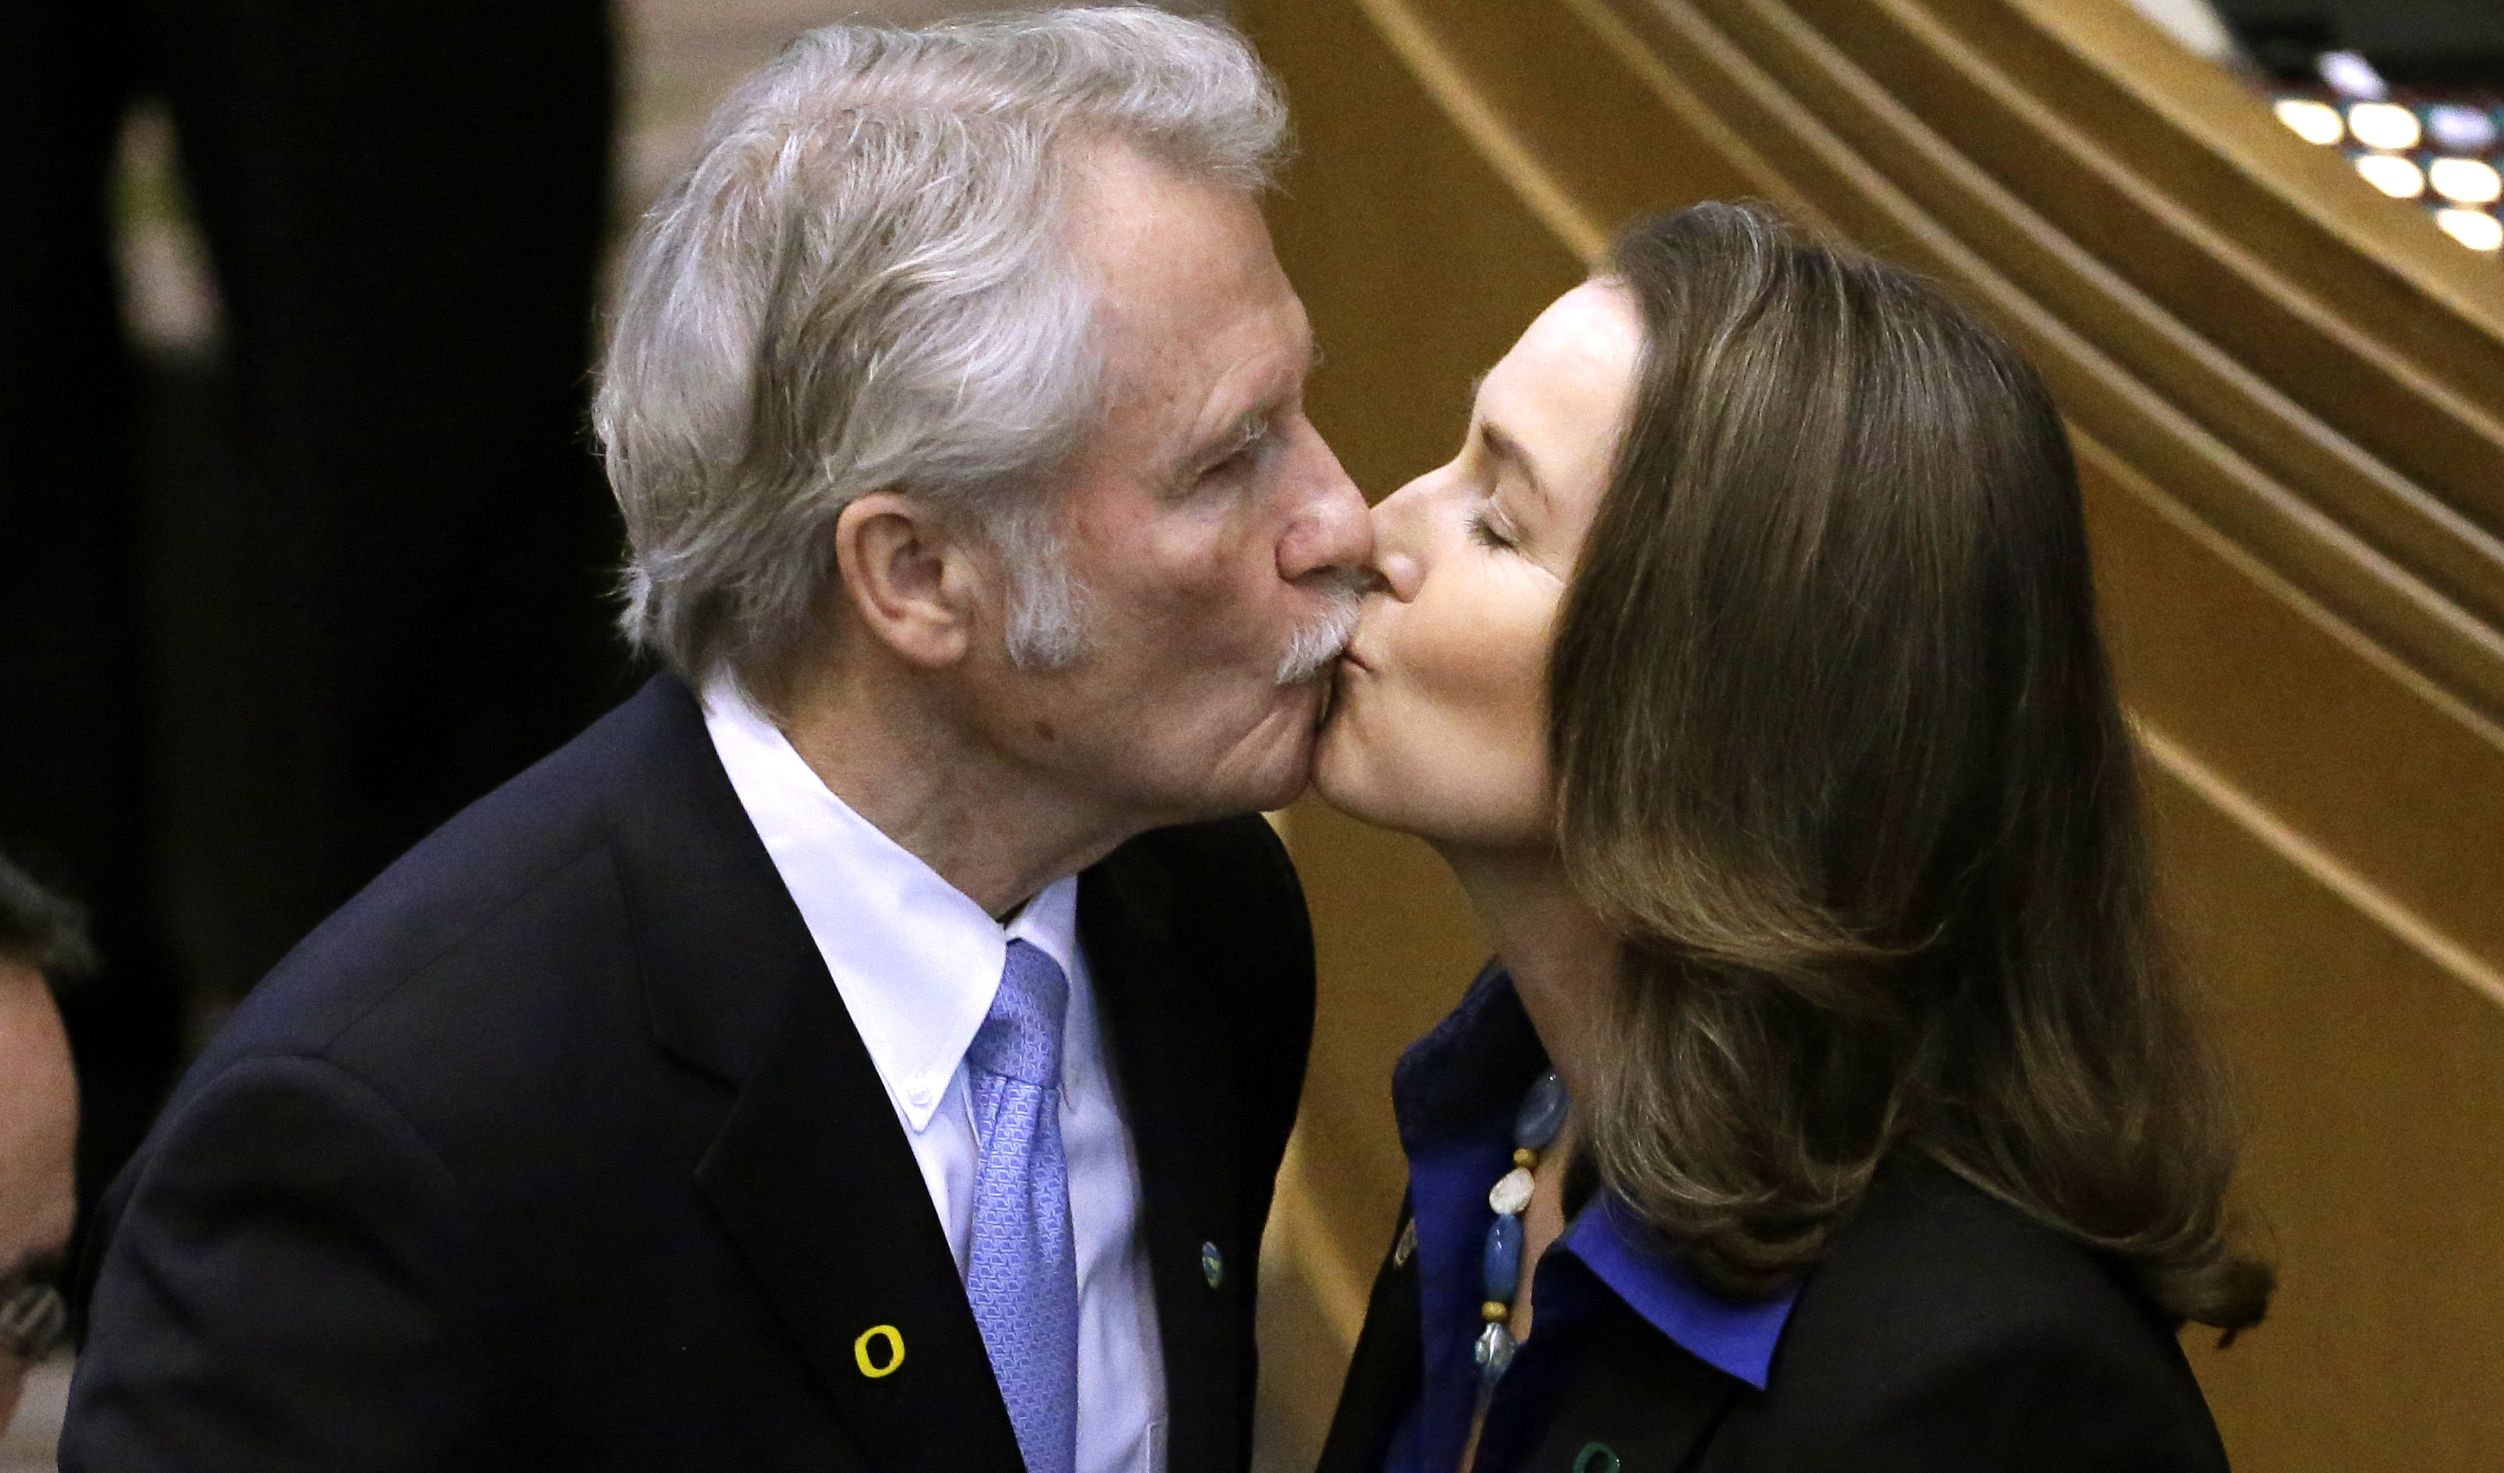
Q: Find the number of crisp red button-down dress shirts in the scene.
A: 0